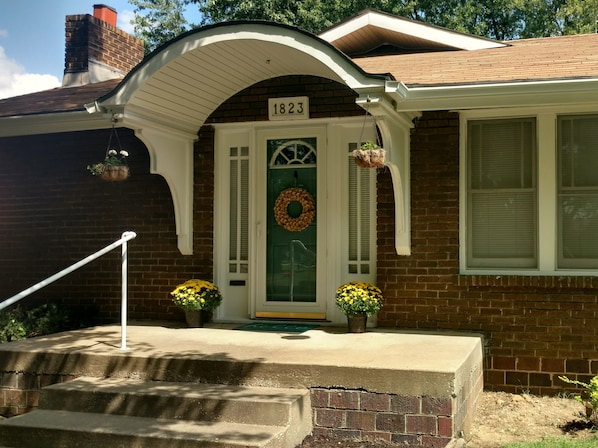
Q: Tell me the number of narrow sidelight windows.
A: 2